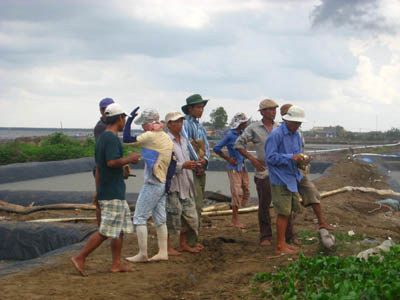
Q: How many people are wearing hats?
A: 9